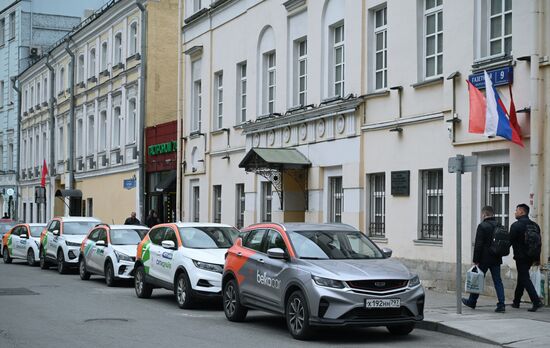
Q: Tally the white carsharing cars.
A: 4